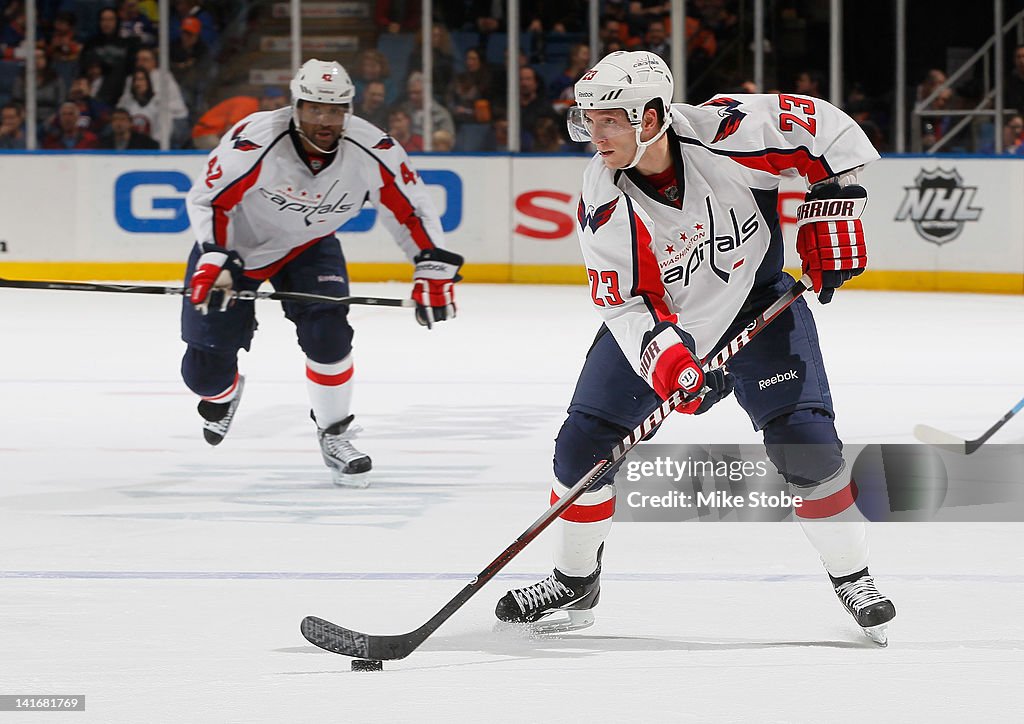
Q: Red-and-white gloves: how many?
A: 4